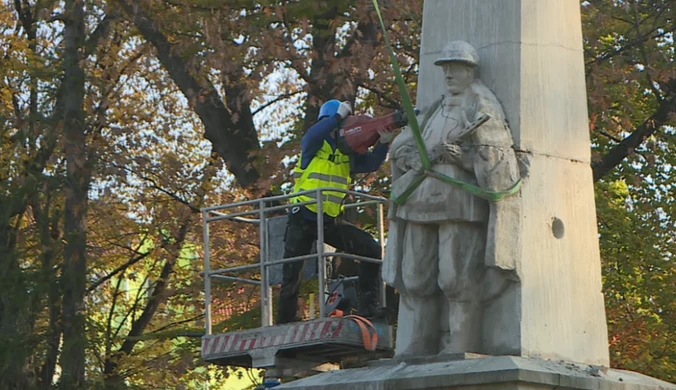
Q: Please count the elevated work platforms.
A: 1